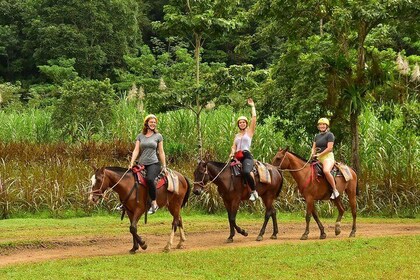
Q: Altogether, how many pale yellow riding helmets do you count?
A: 3